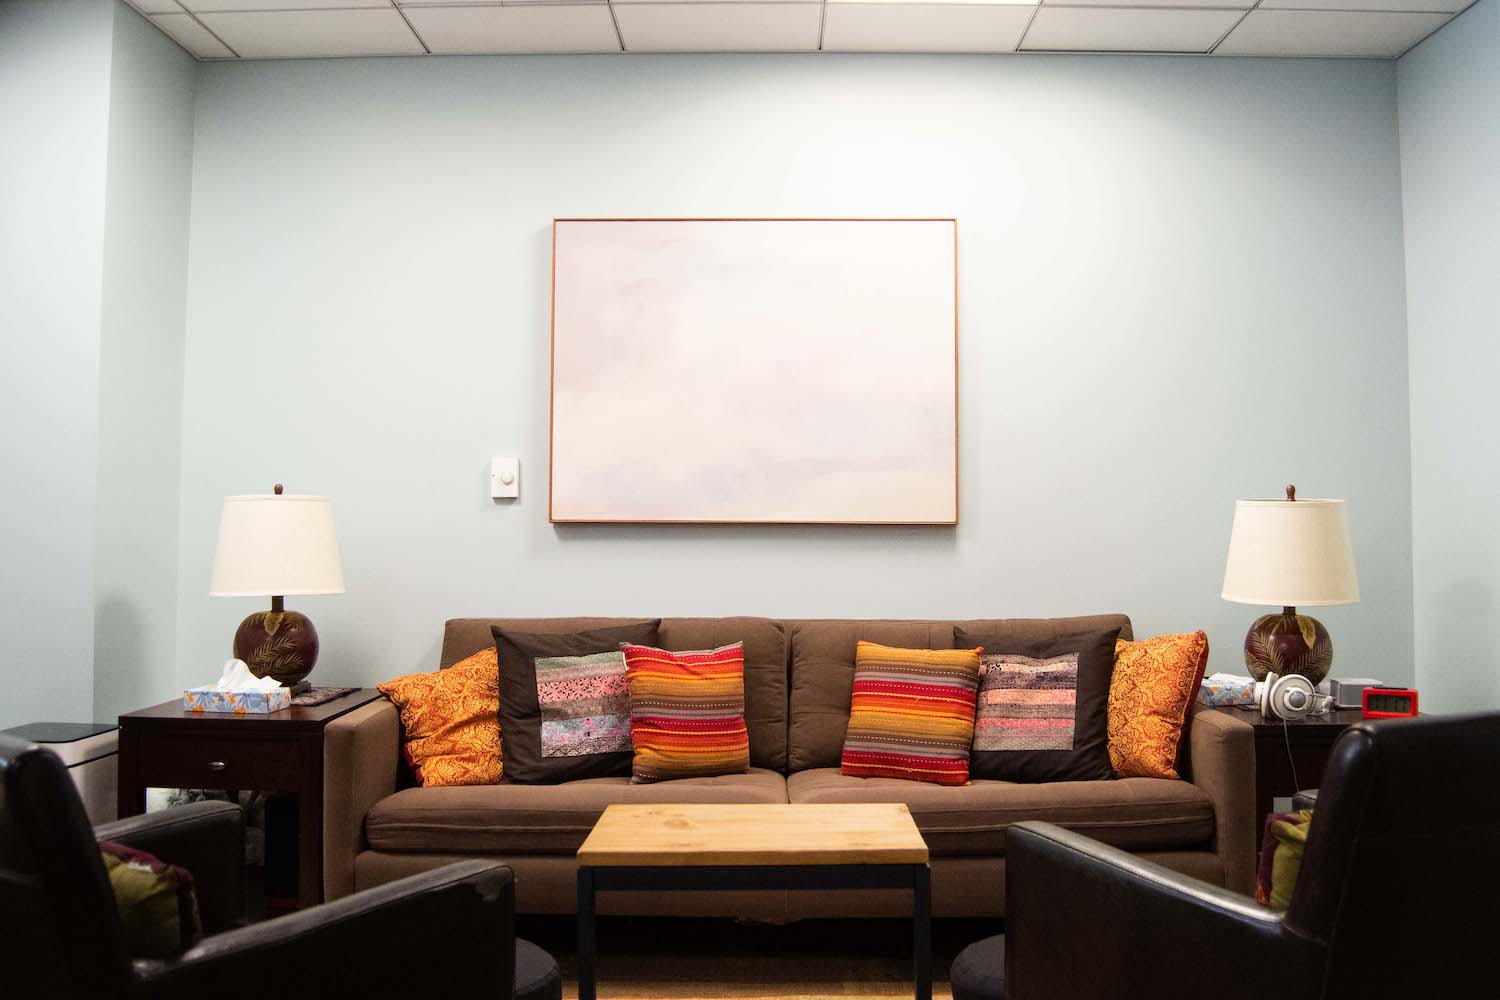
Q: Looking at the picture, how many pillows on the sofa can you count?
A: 6